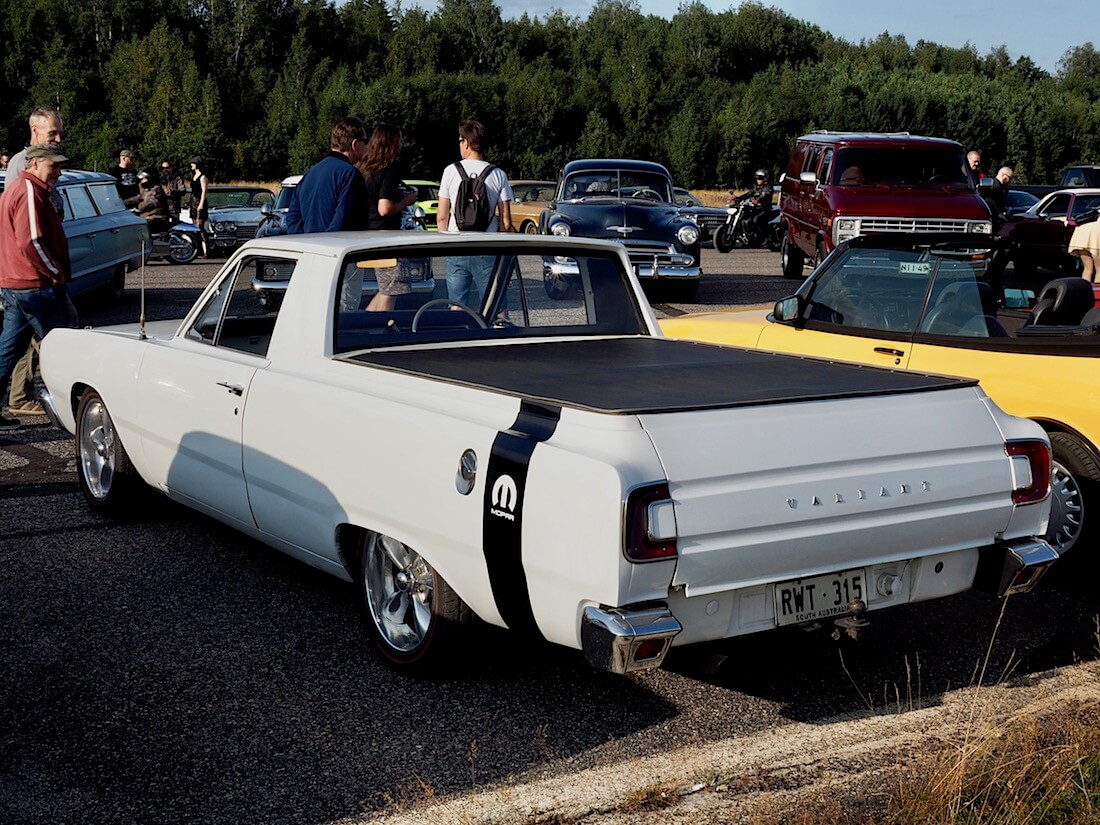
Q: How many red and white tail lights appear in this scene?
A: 2